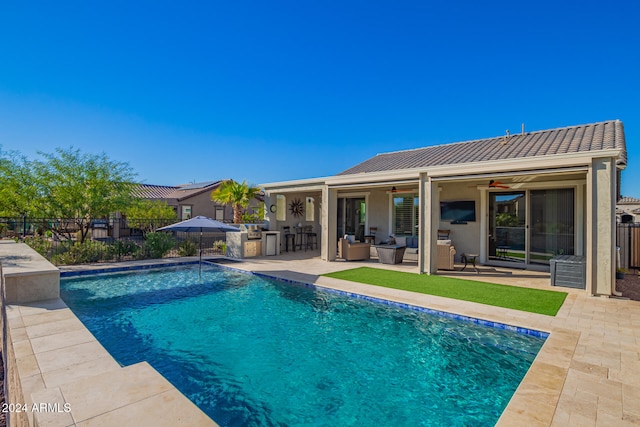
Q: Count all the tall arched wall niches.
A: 2